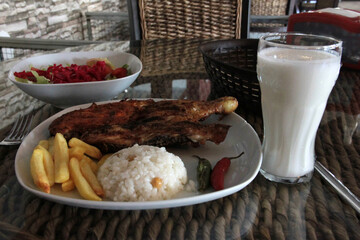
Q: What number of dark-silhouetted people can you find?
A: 0